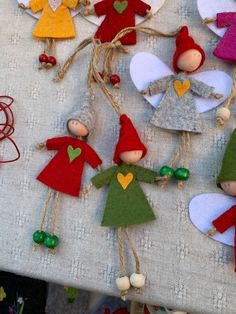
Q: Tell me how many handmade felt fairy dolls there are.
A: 7